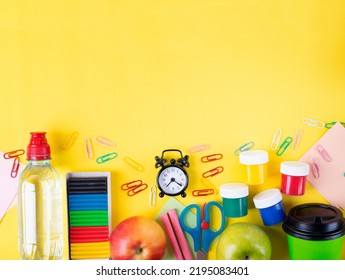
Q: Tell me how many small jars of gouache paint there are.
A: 4